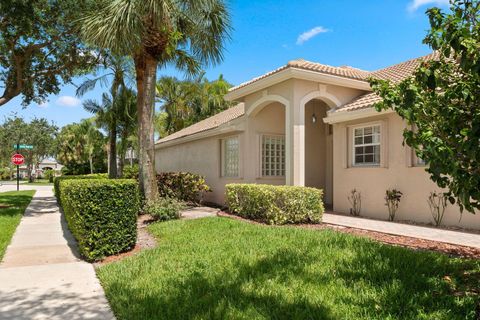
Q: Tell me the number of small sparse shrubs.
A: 3